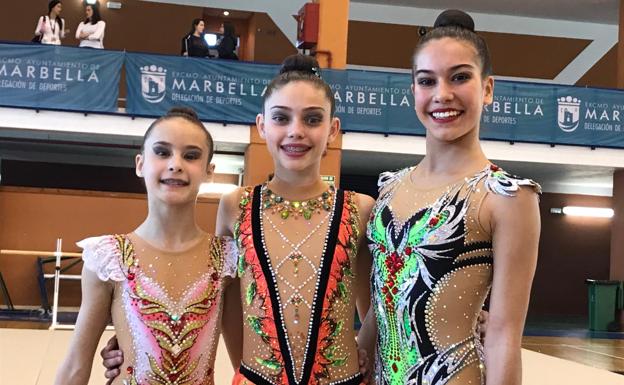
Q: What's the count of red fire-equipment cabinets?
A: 1